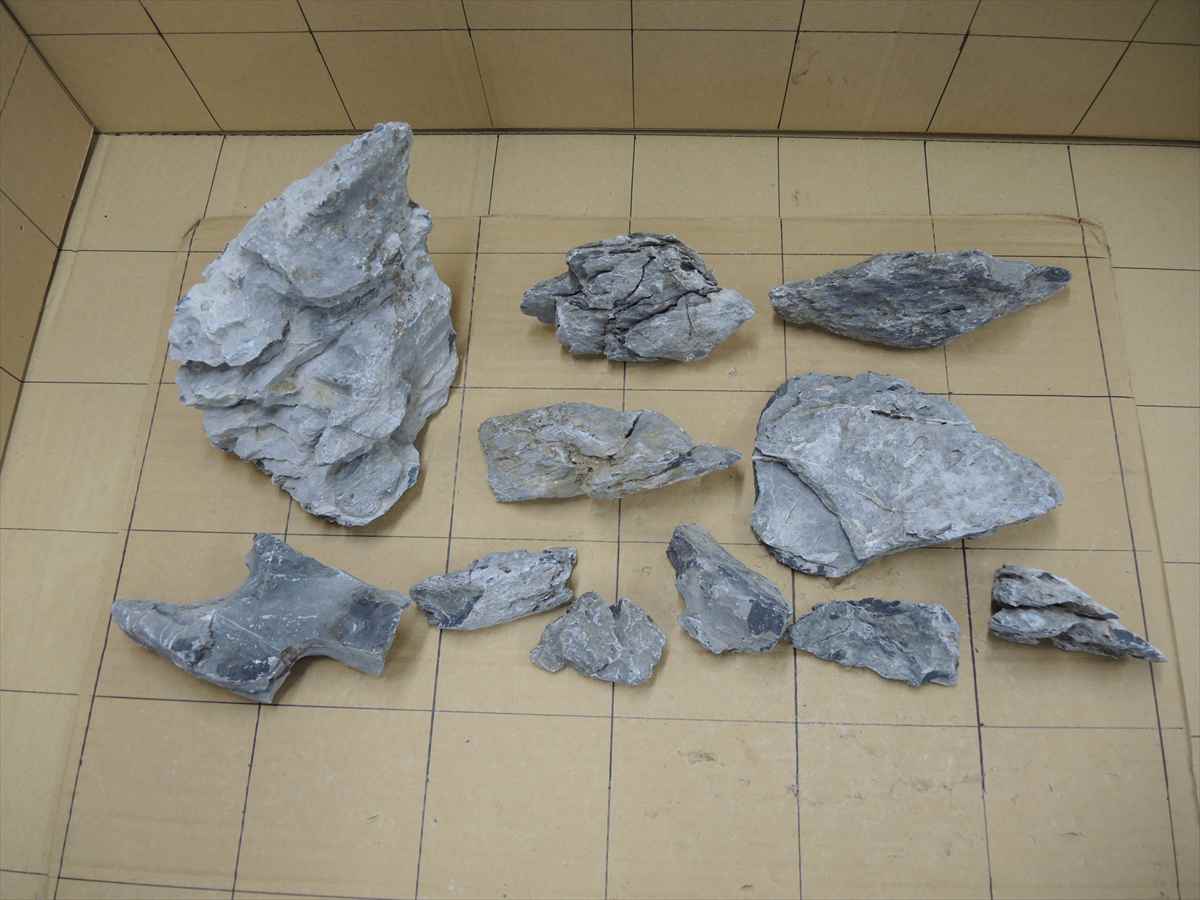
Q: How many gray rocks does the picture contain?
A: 11